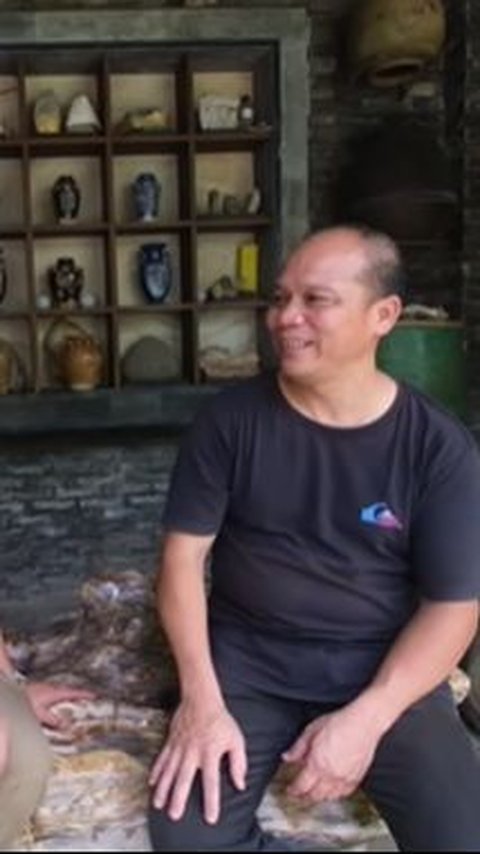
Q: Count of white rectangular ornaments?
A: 1